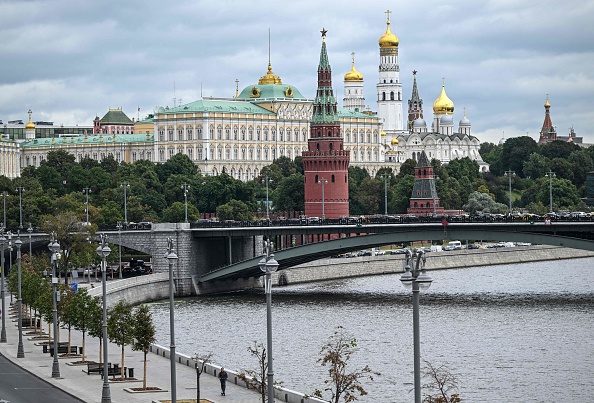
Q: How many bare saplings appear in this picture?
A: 4